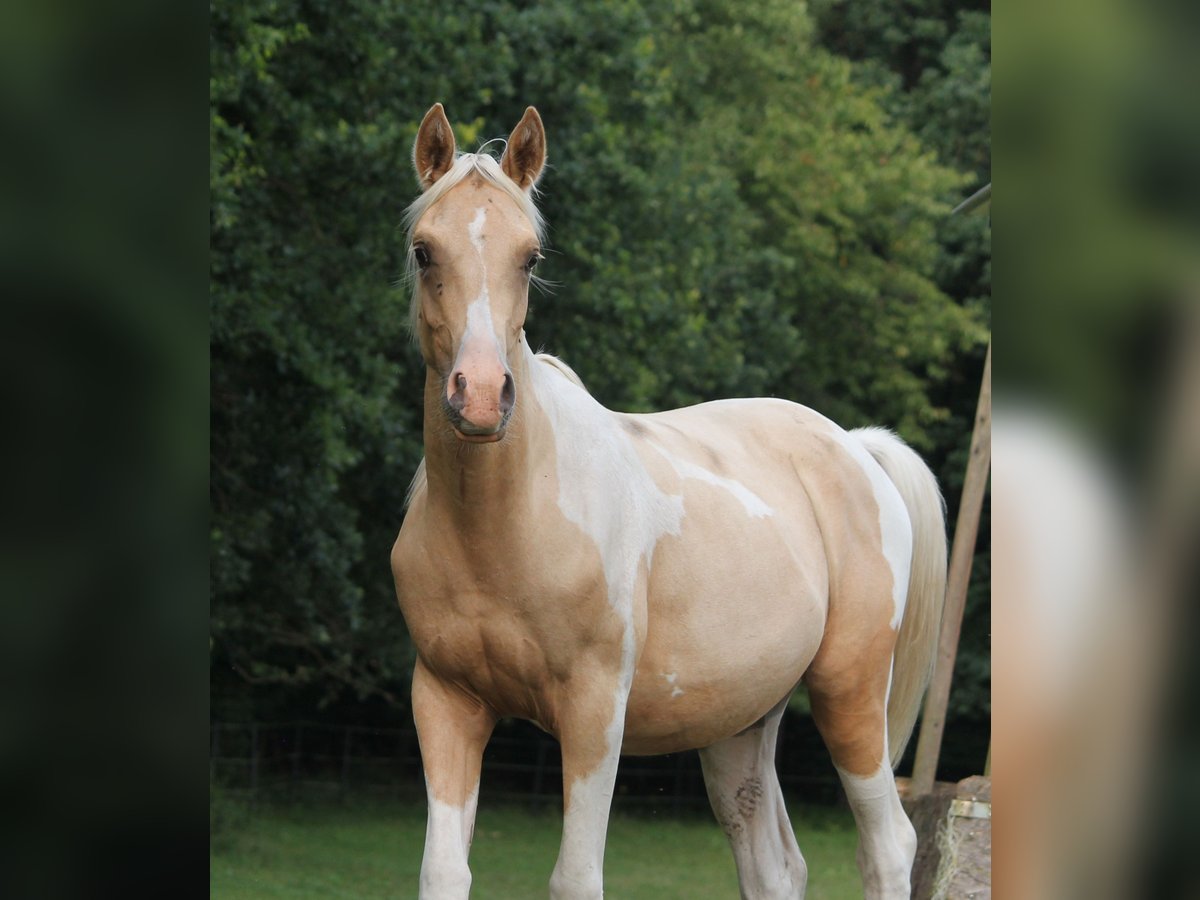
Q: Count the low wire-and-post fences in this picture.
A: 1